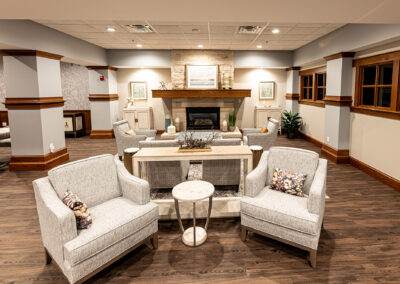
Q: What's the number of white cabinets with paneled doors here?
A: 2